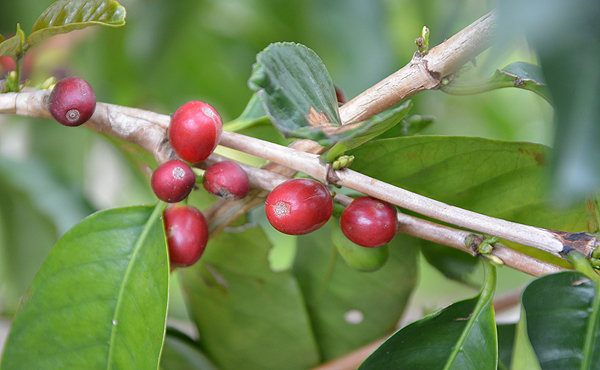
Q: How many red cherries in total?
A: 7